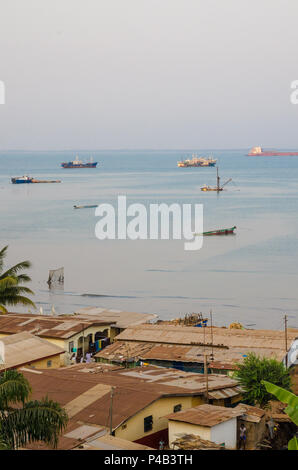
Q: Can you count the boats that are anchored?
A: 7